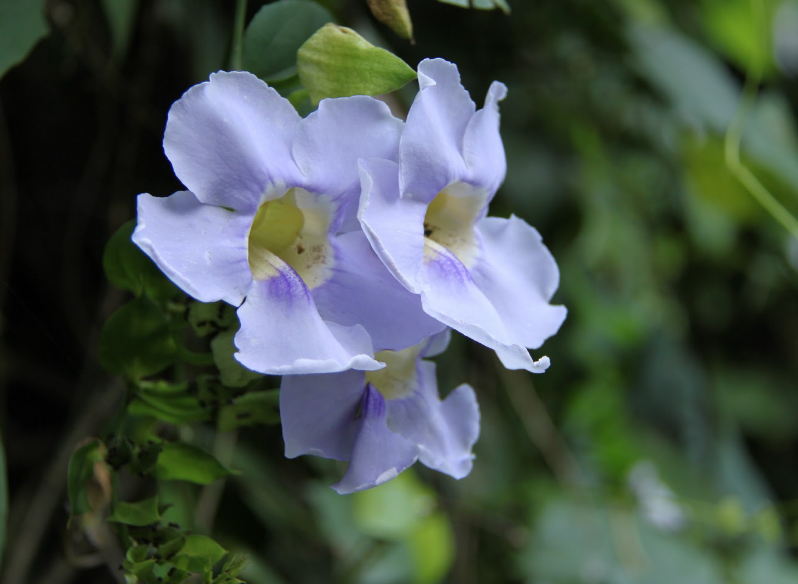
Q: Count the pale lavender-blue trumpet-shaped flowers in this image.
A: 3